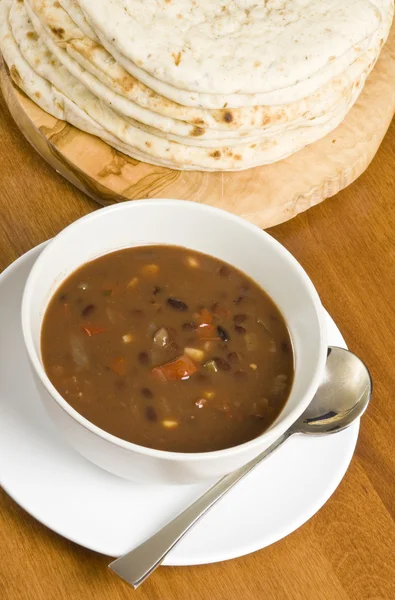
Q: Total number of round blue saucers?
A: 0